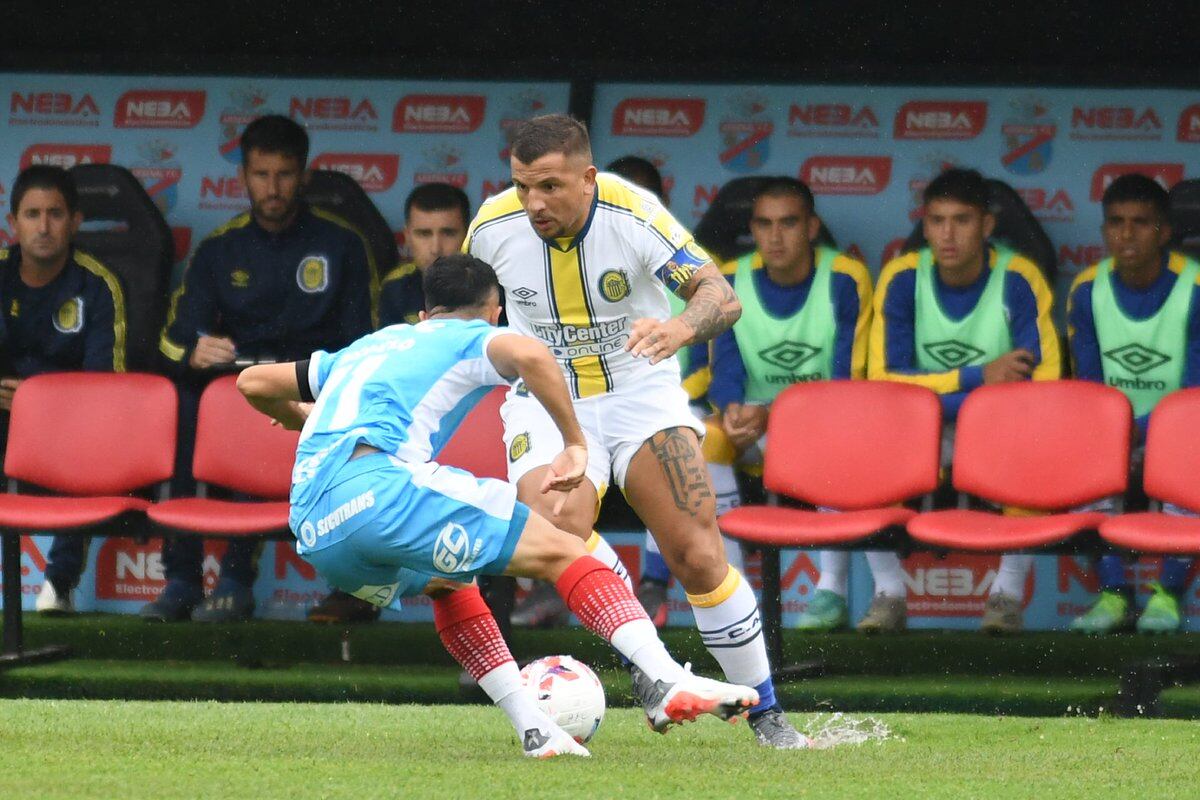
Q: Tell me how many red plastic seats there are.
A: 6